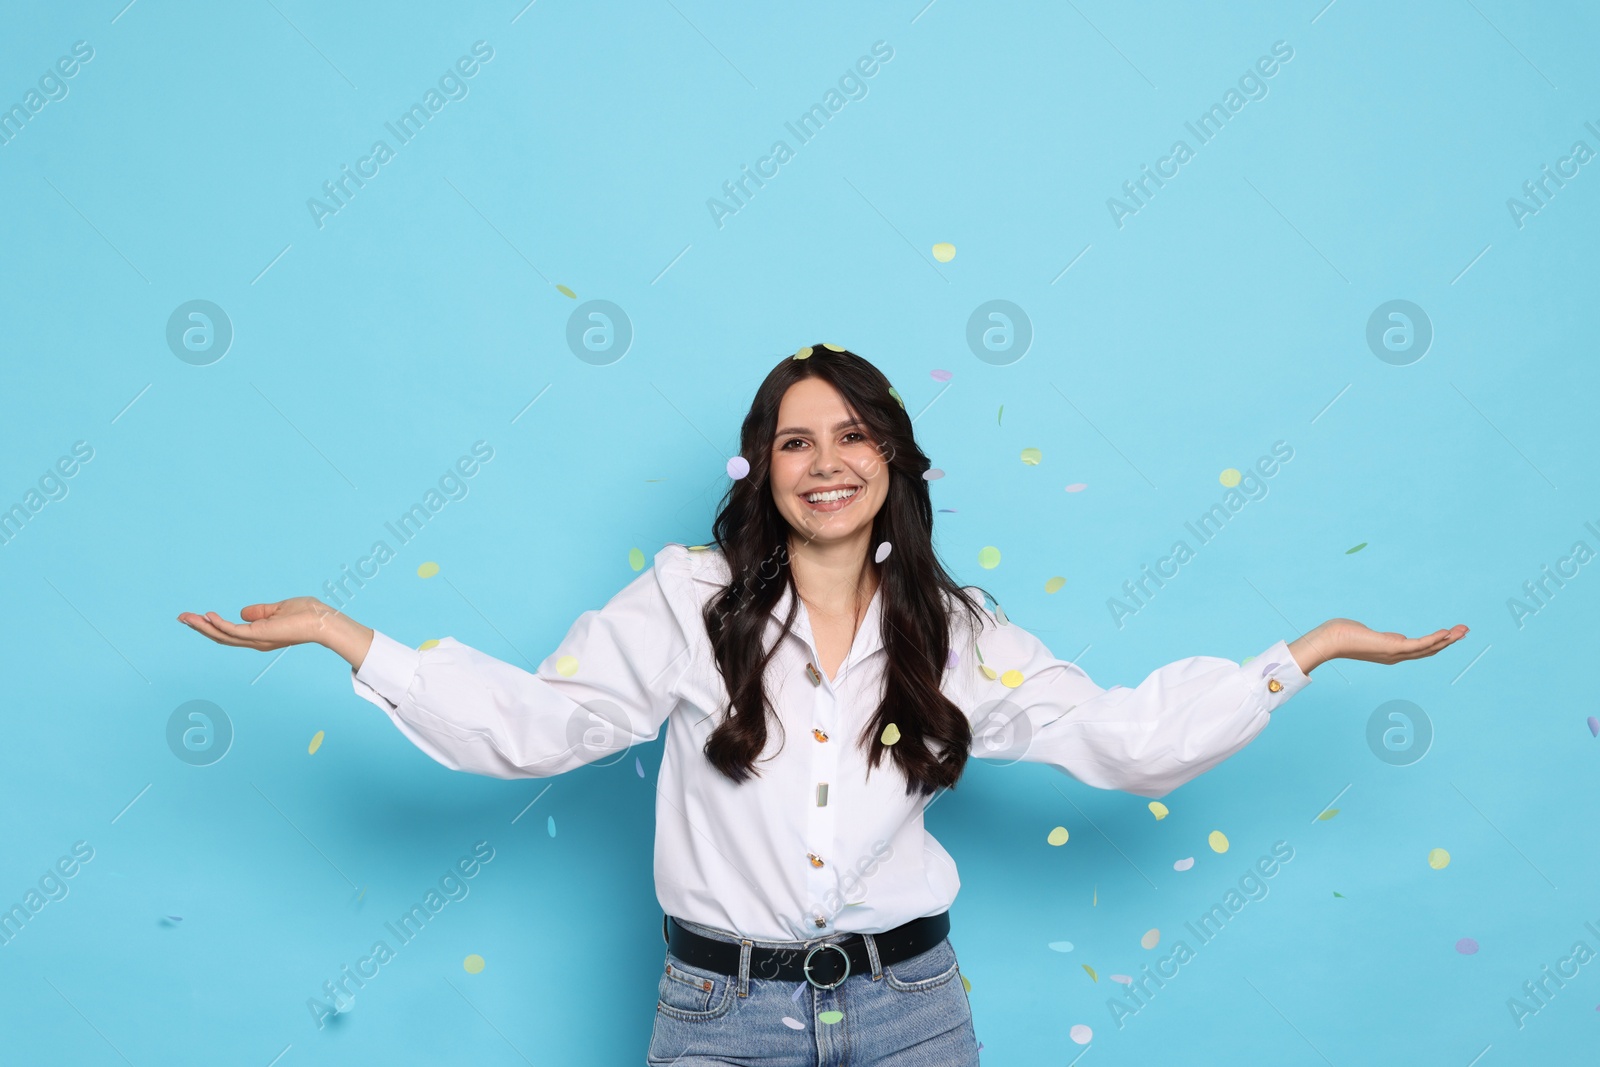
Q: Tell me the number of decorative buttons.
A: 6